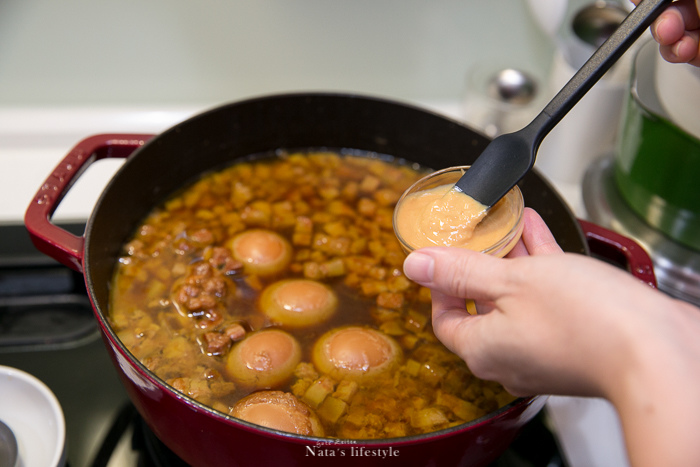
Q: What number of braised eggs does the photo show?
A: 5